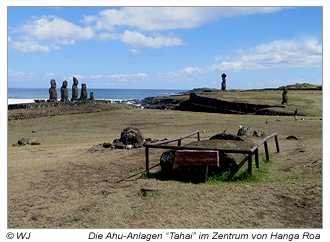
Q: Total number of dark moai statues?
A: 7